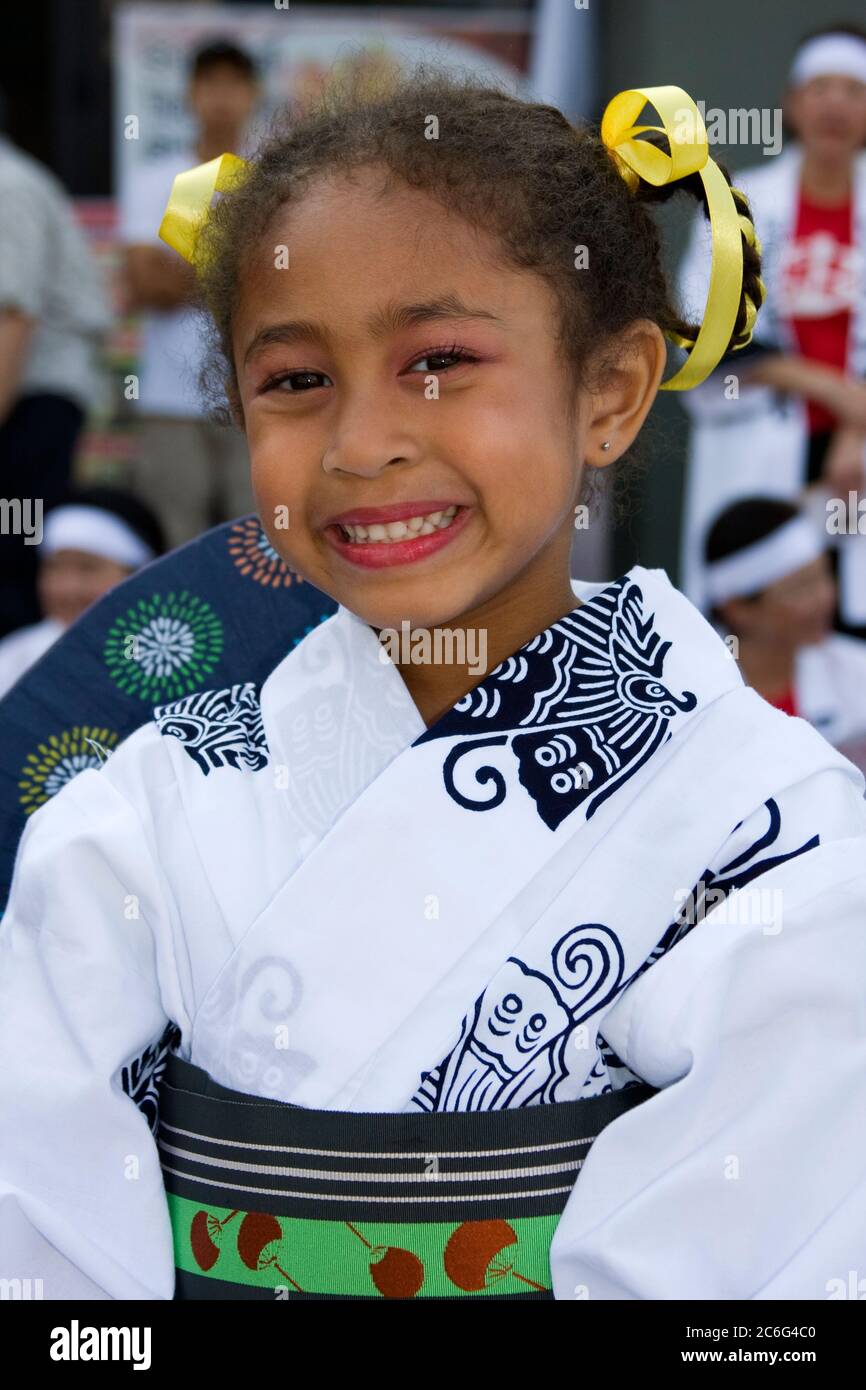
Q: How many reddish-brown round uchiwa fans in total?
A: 4